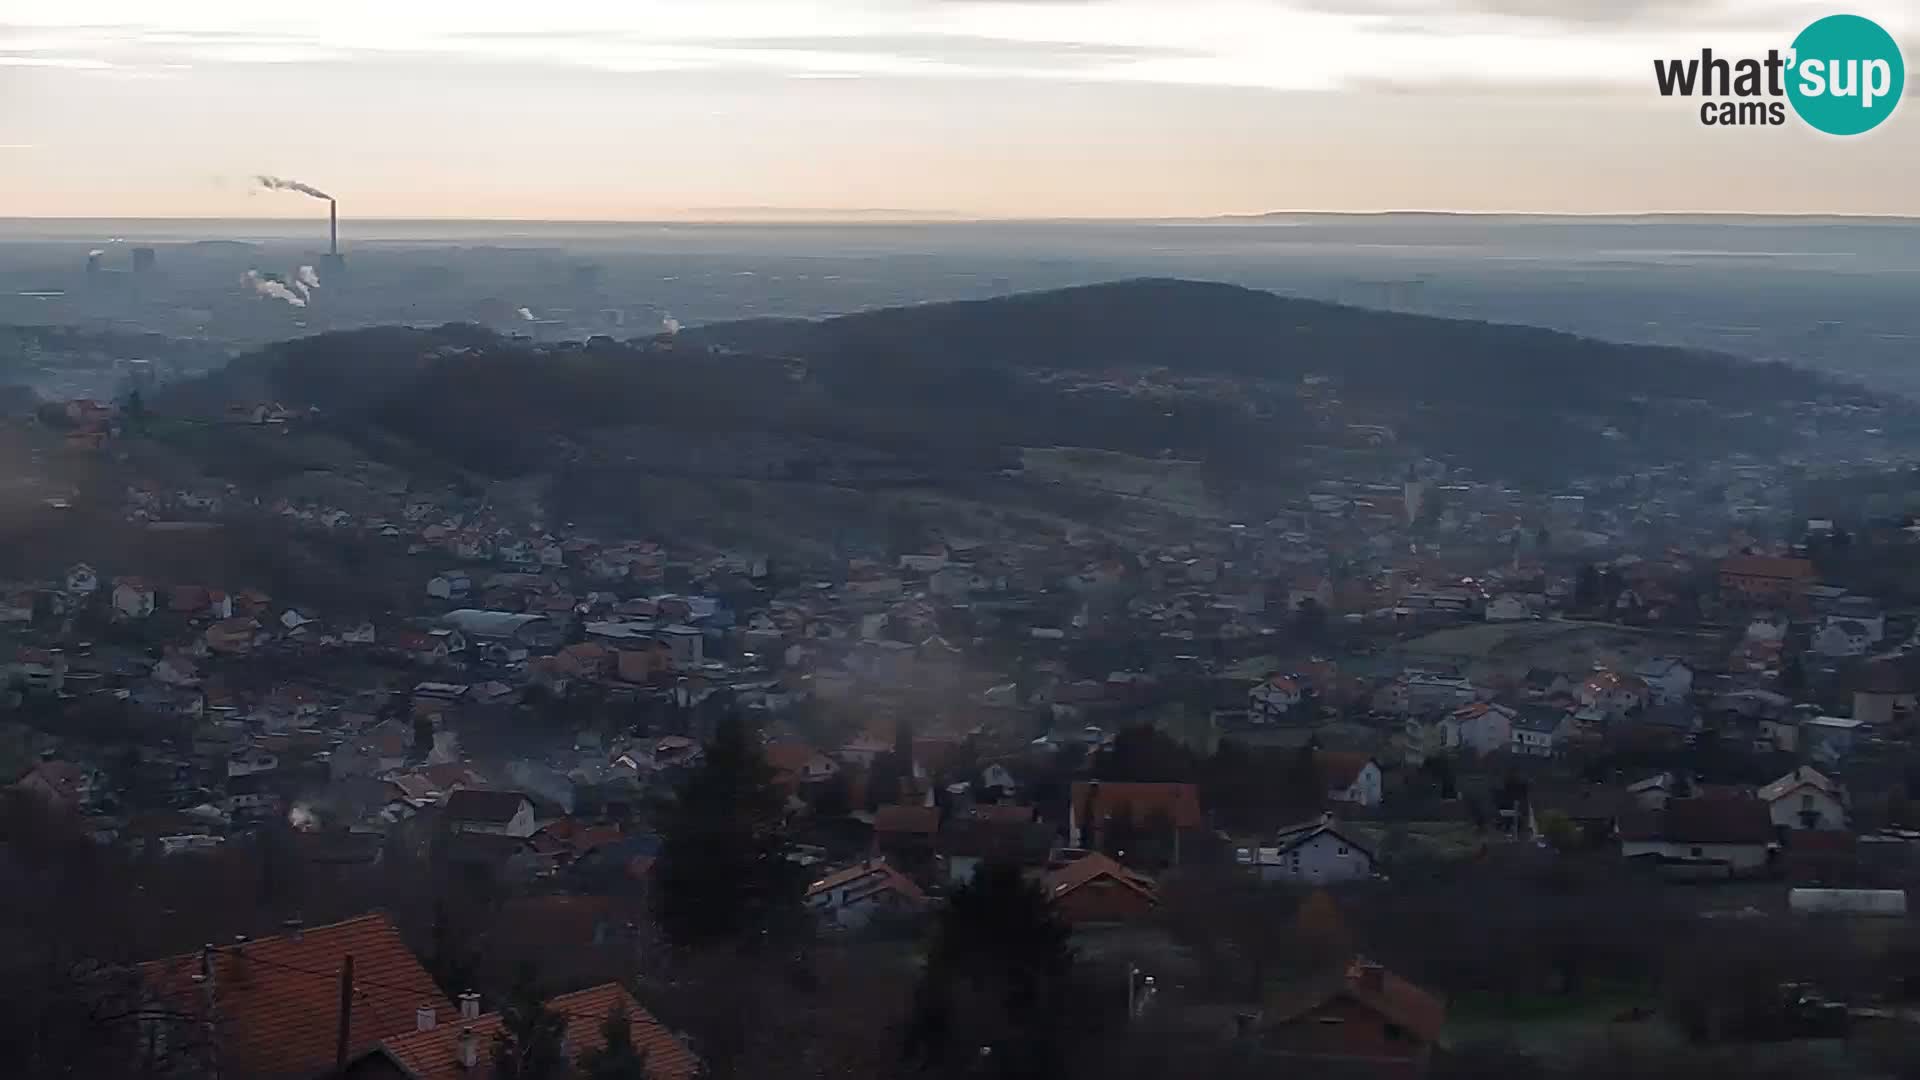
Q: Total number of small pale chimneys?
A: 3